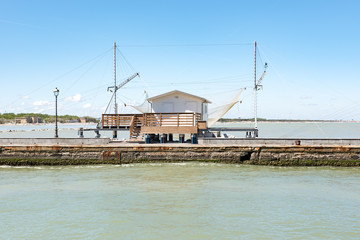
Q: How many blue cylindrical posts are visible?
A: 4